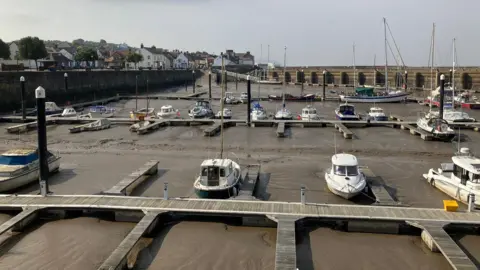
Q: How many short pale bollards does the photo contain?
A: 4